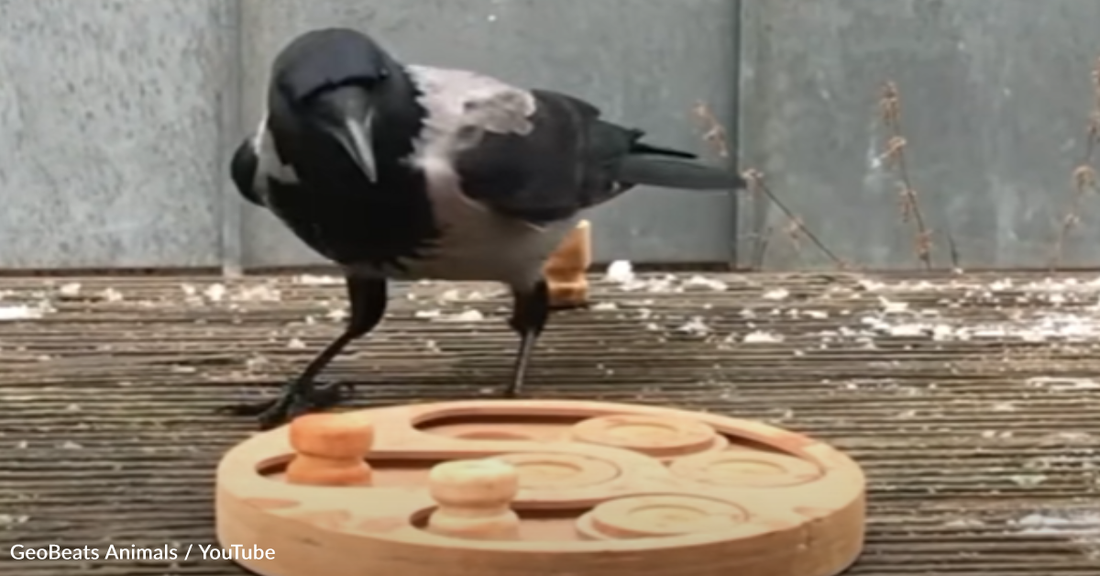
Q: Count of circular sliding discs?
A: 4